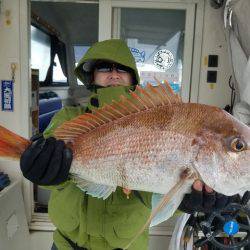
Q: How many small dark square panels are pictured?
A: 2